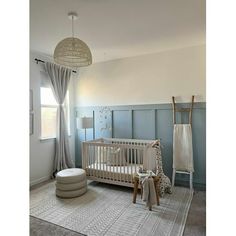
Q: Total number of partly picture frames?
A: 2